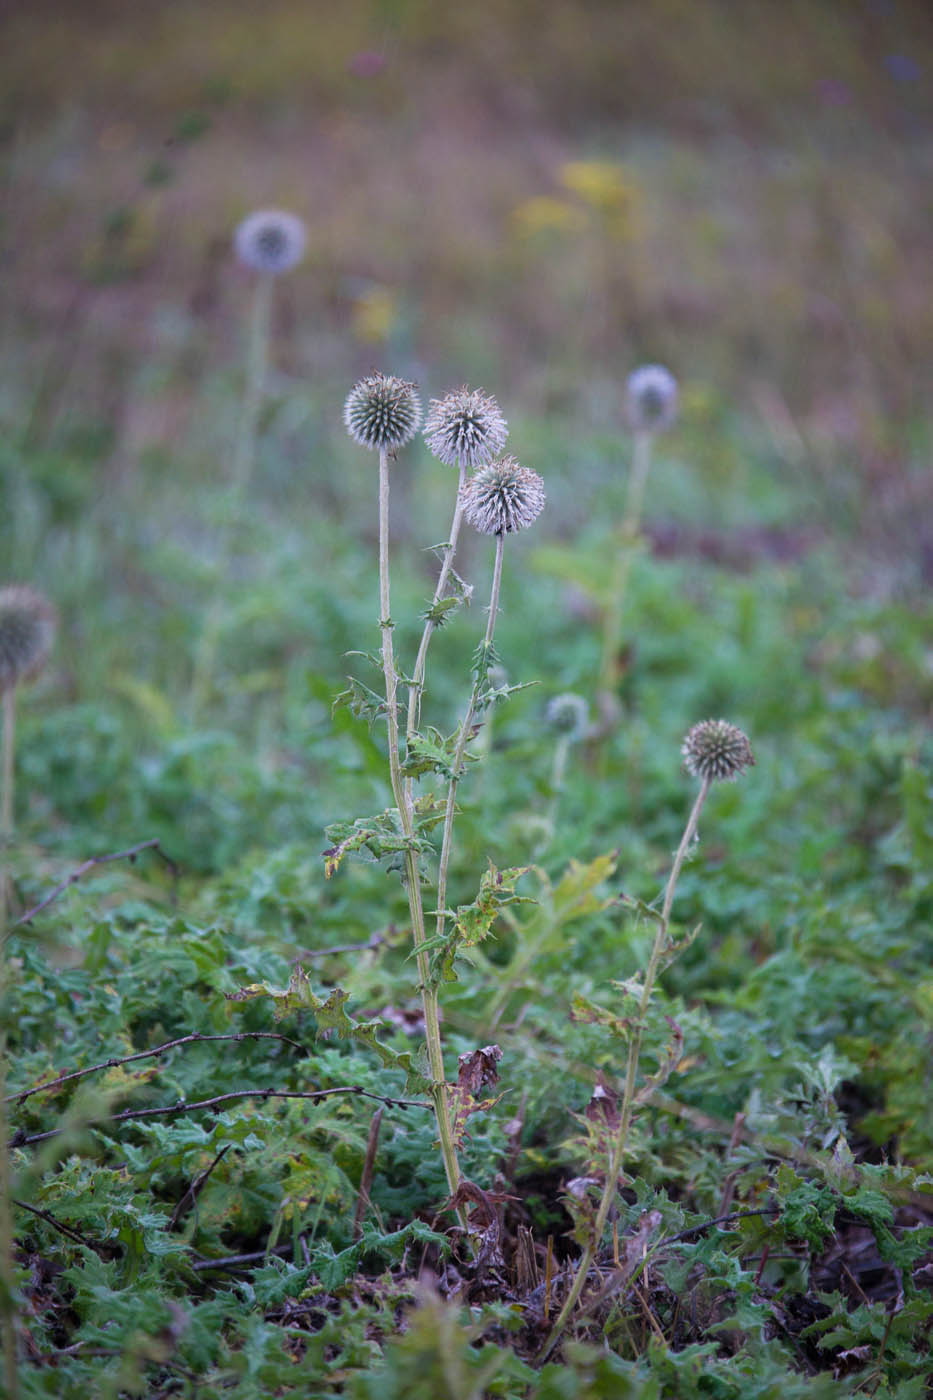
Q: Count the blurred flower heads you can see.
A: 4